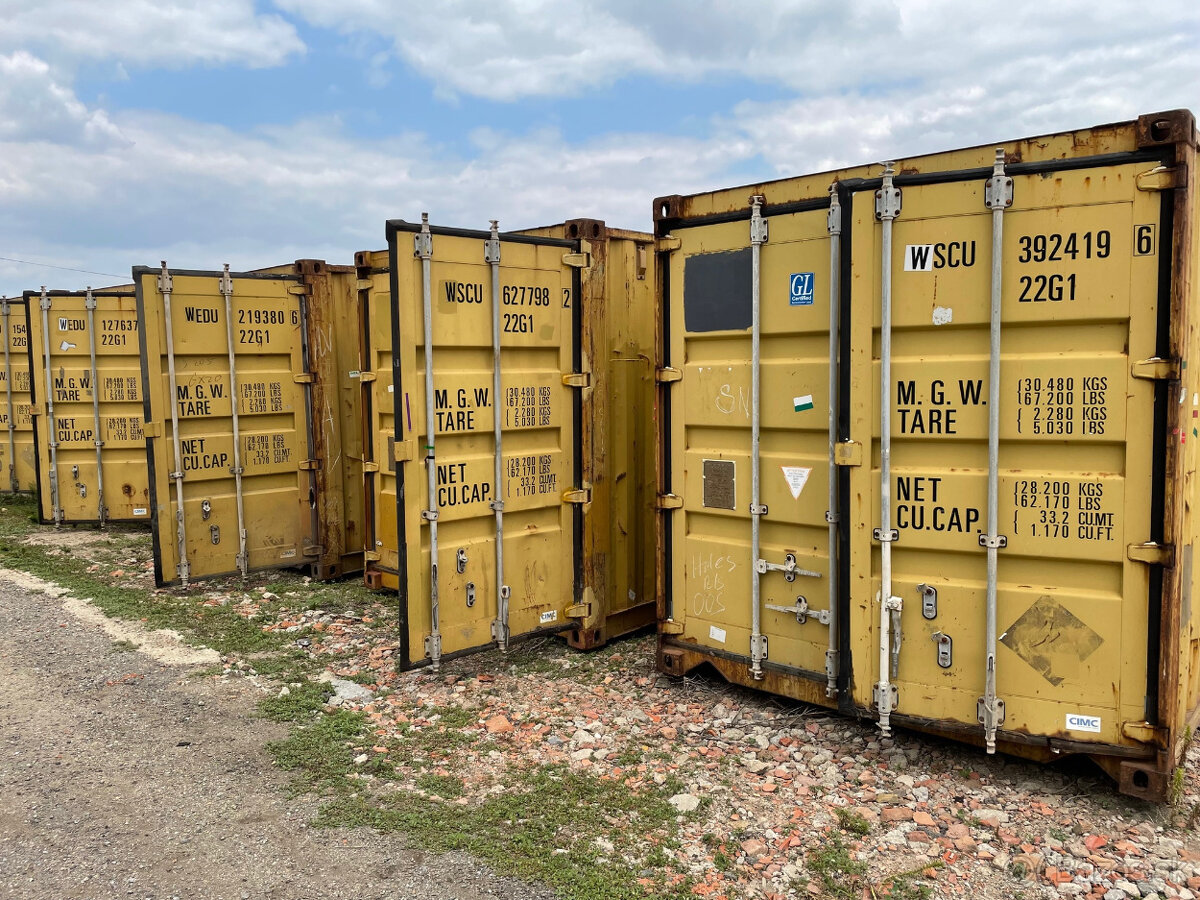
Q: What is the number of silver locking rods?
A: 11